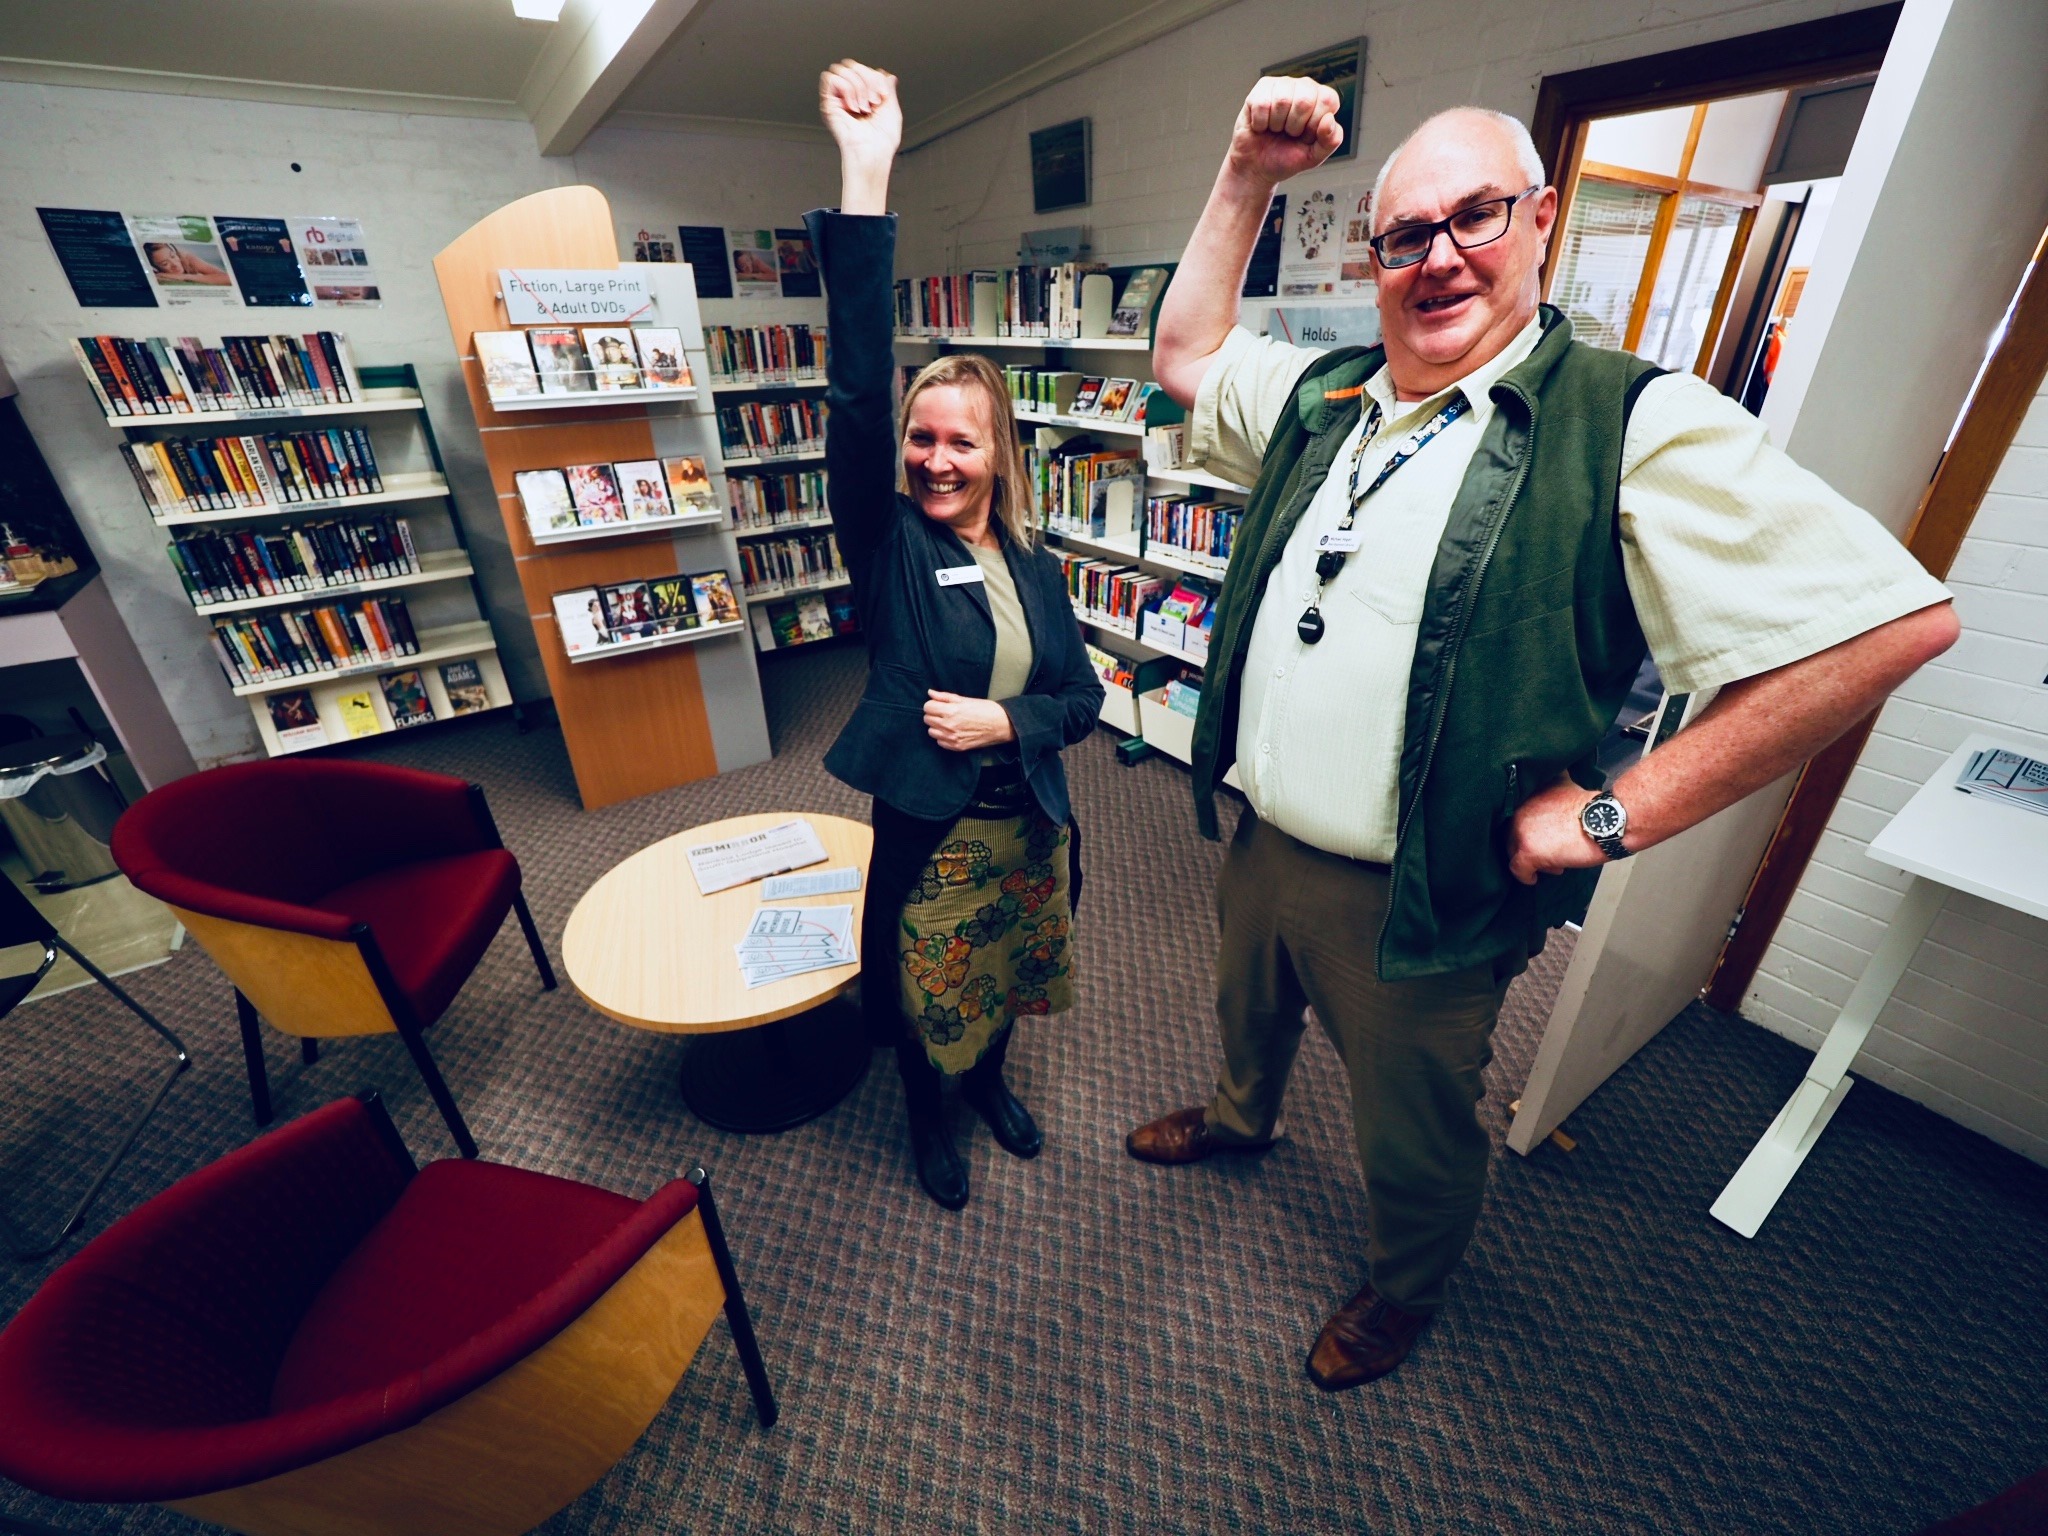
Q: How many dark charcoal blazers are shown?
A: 1